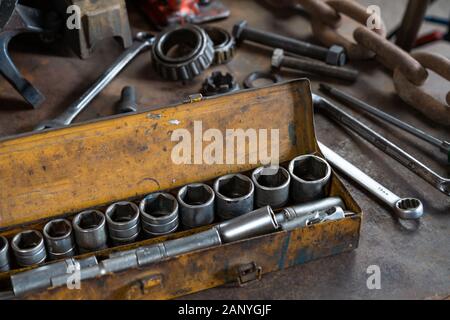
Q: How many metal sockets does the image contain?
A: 10